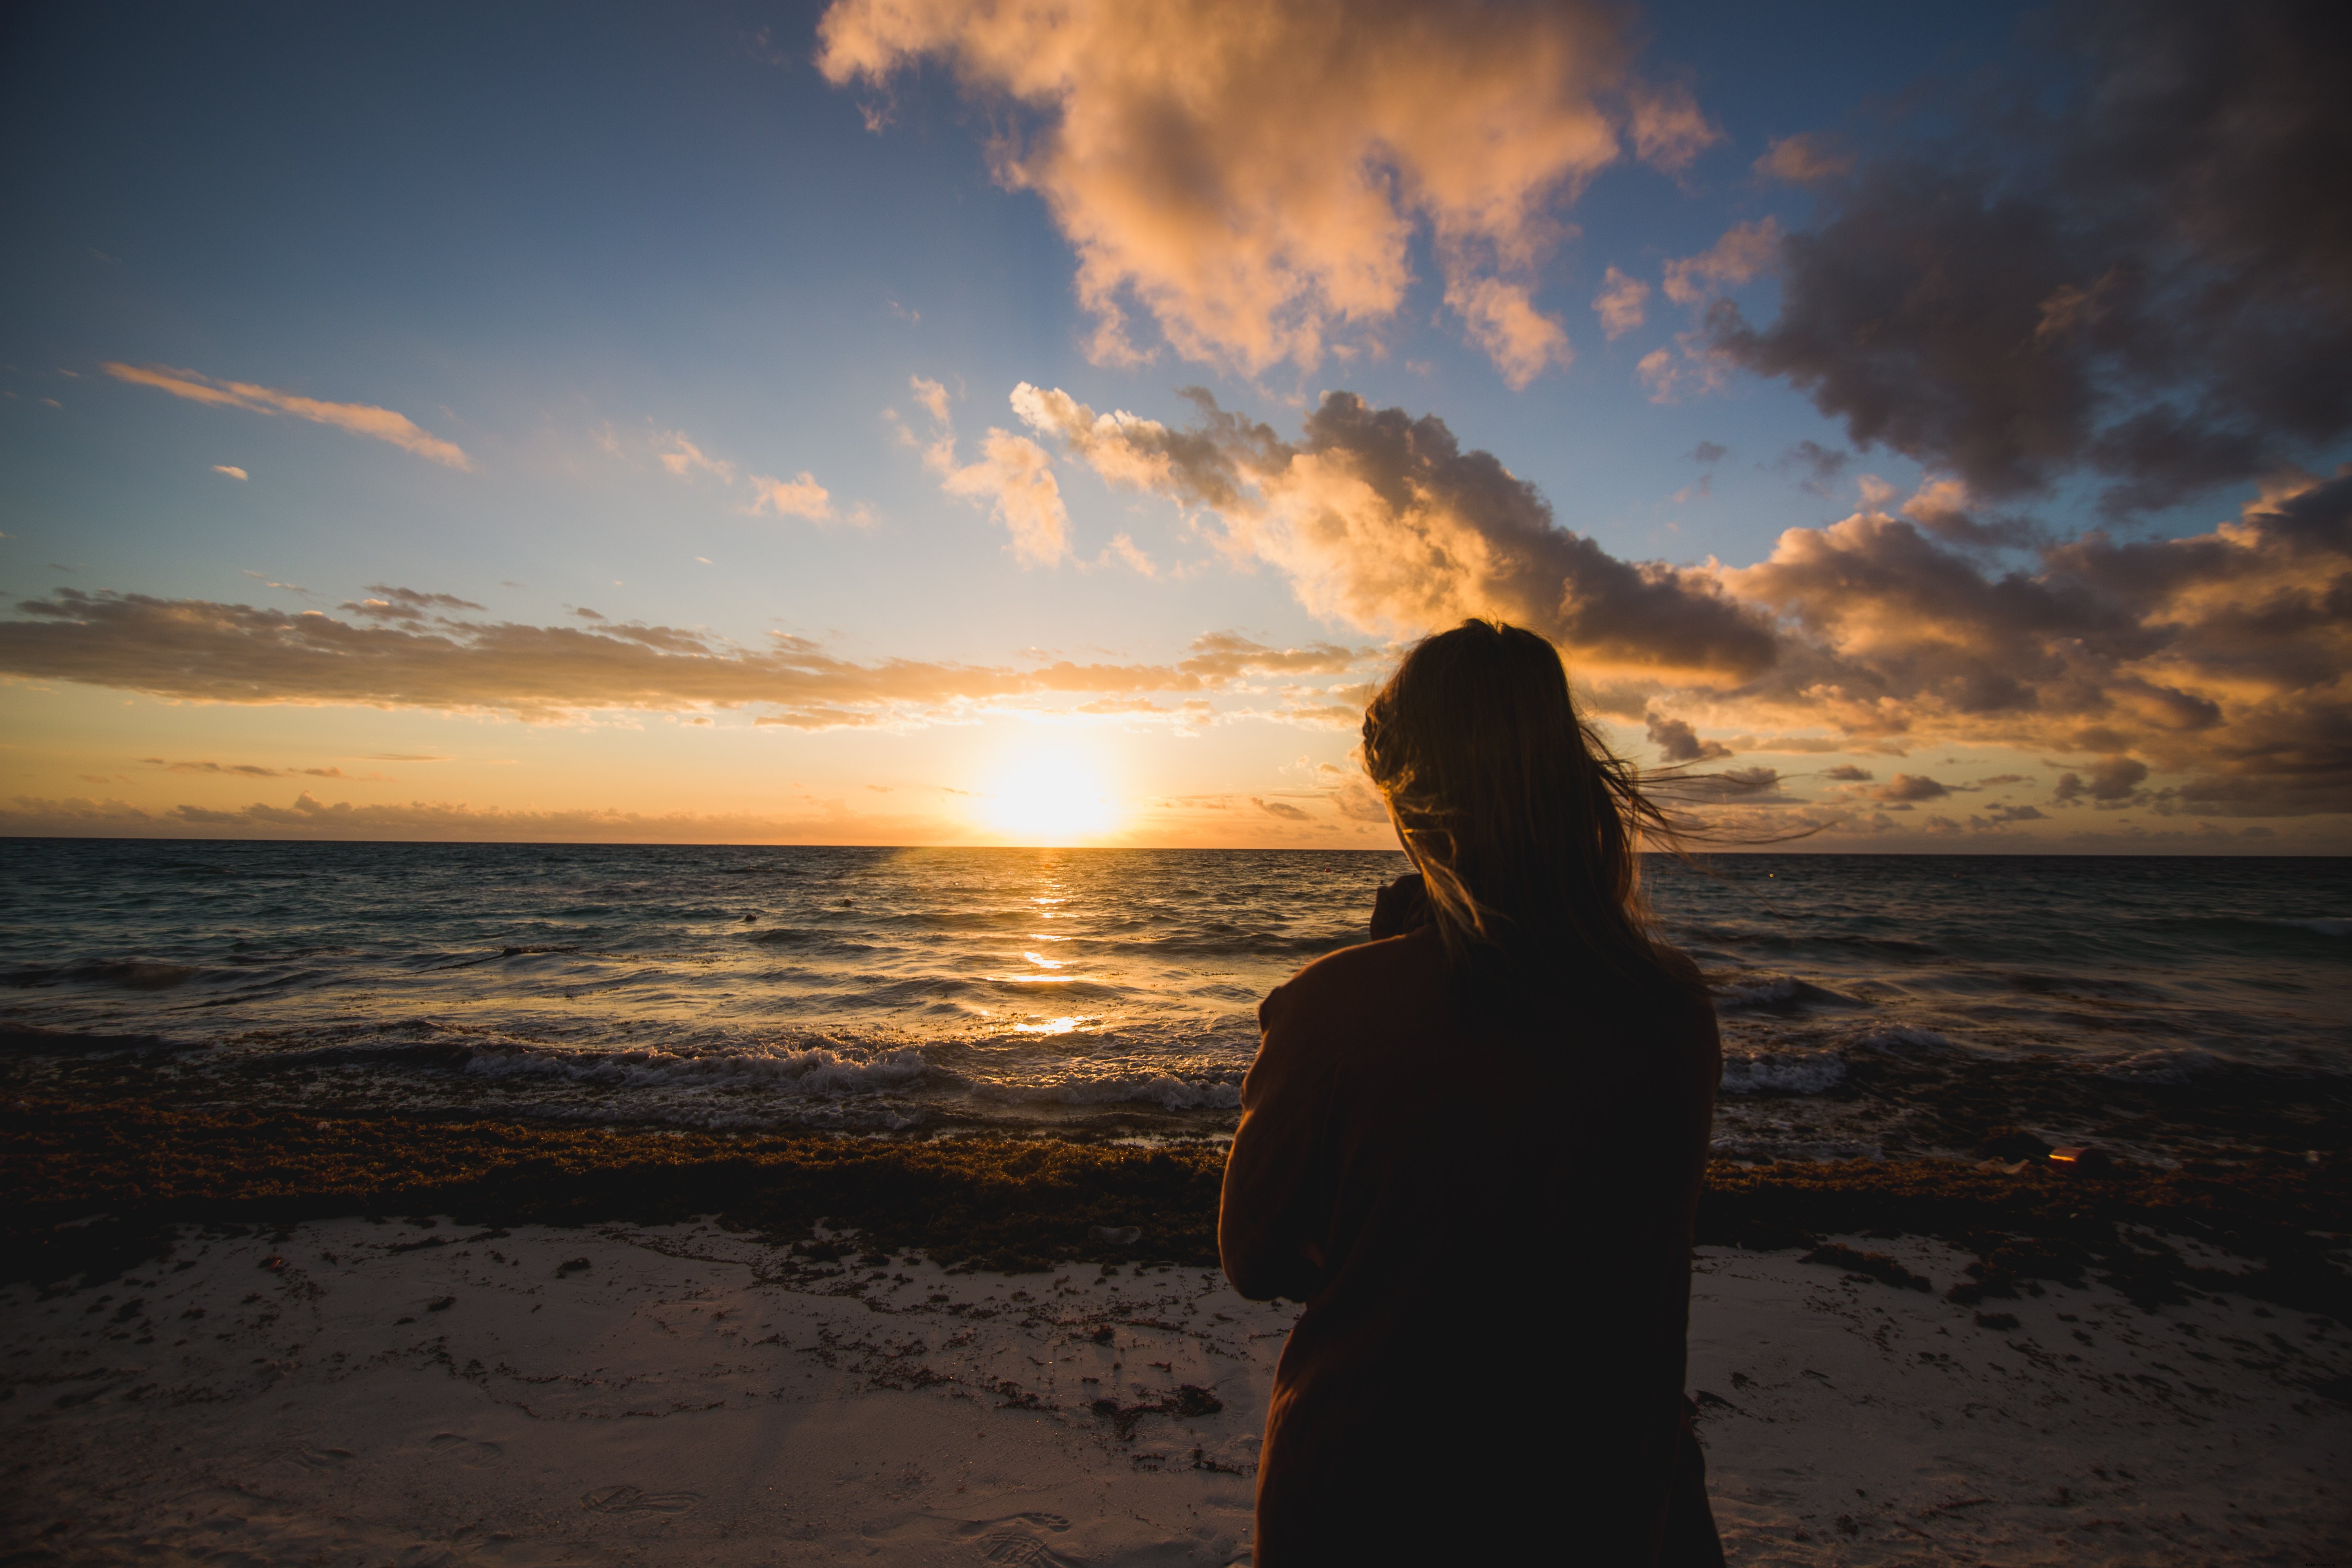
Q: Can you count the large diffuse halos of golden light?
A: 1